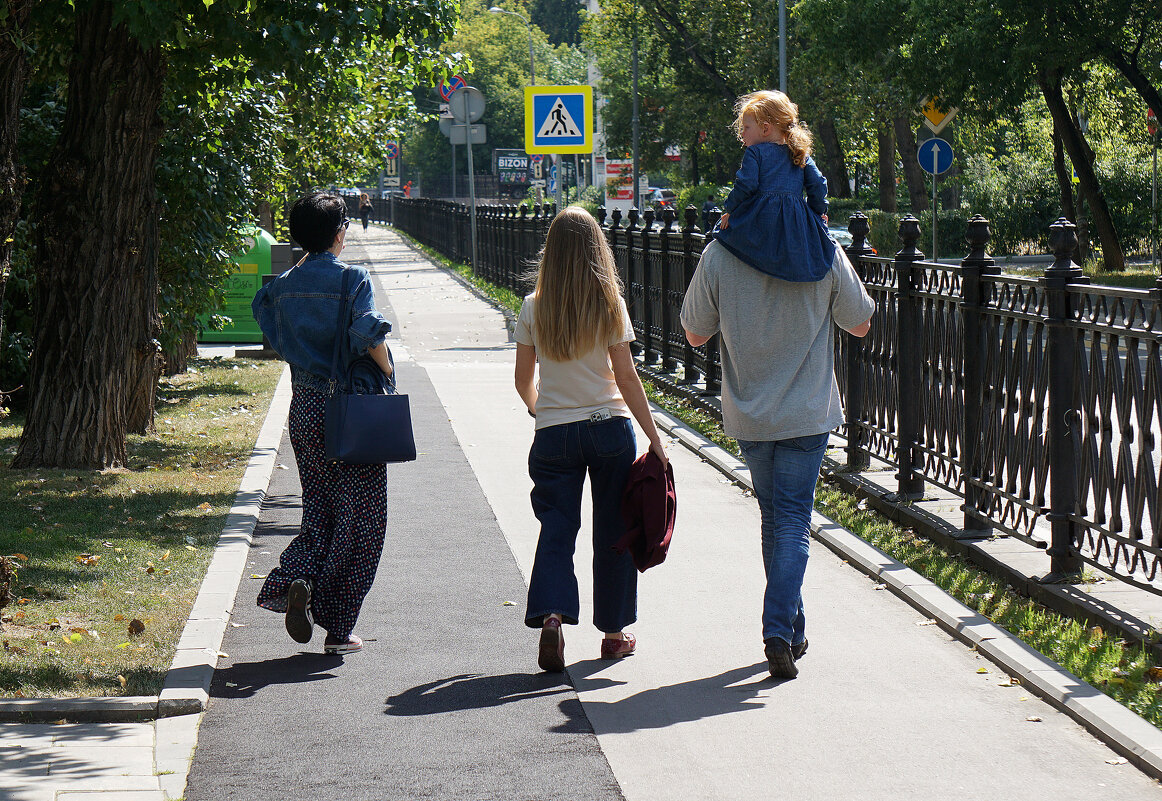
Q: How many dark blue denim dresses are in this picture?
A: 1